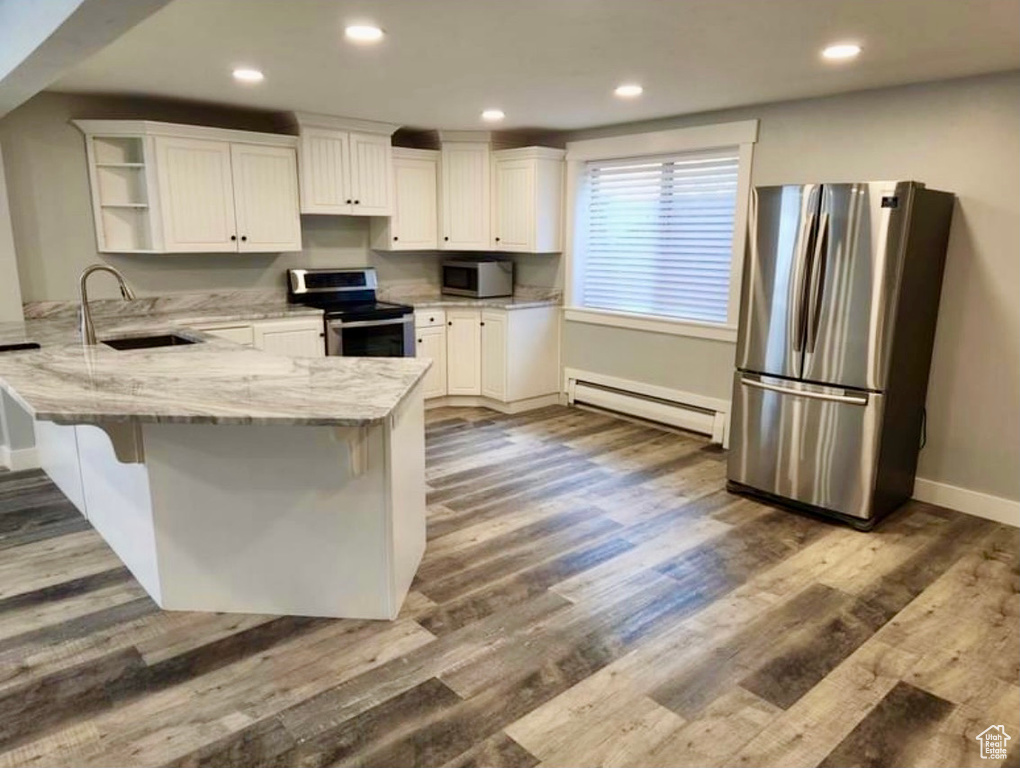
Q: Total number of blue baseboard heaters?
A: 0